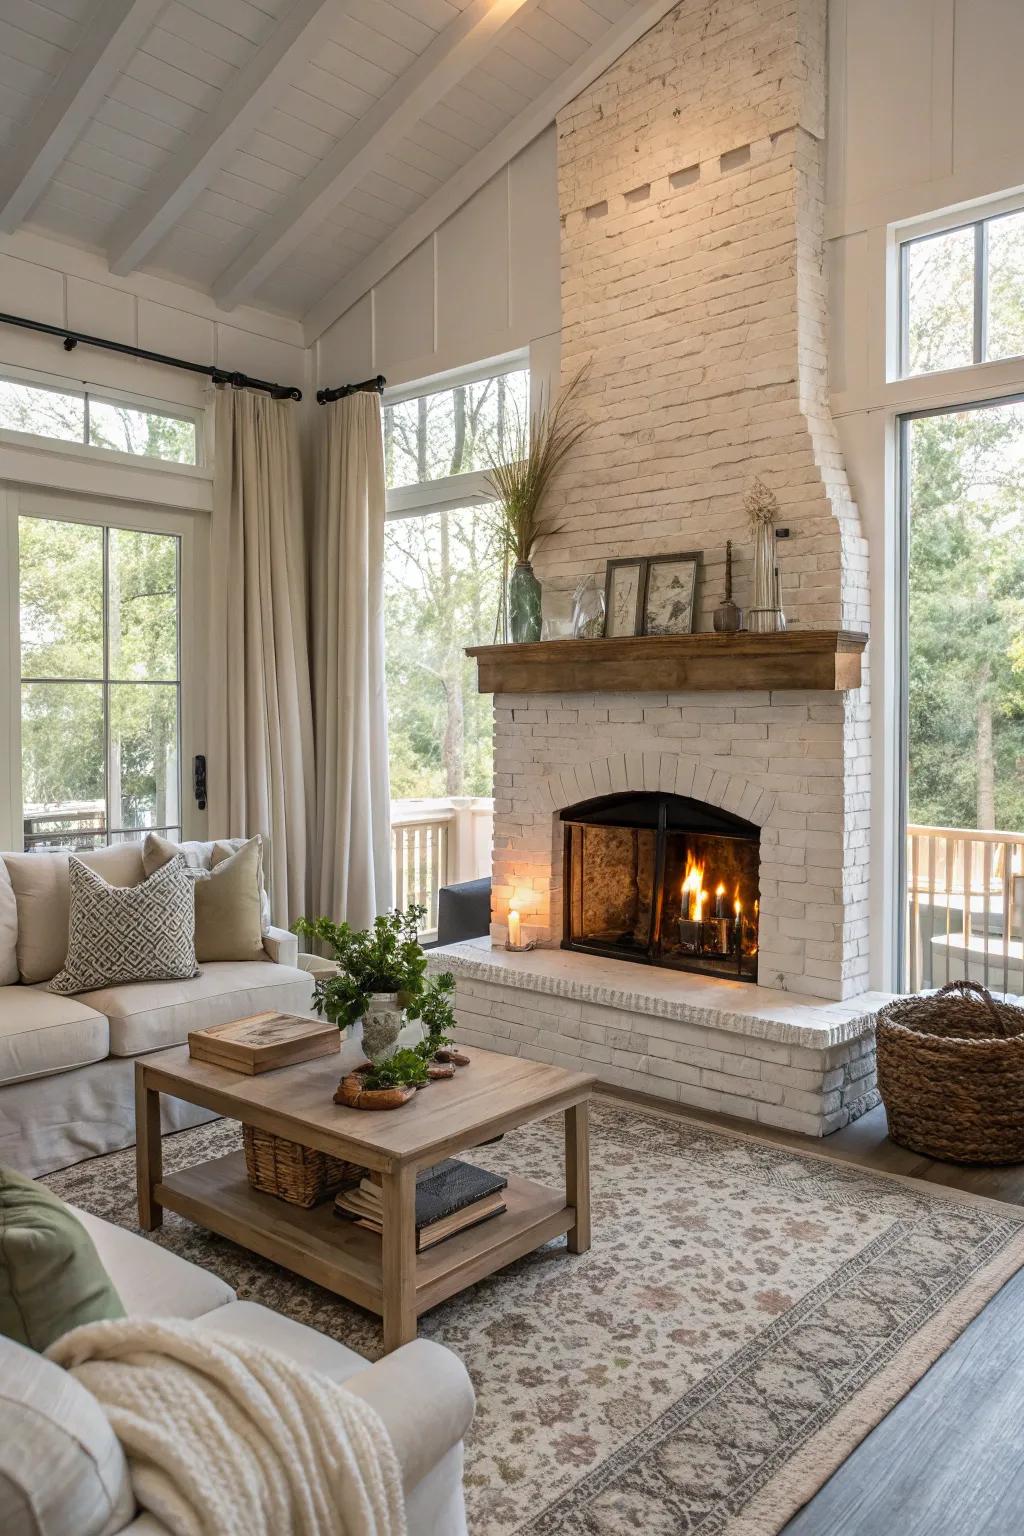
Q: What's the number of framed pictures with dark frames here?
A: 2